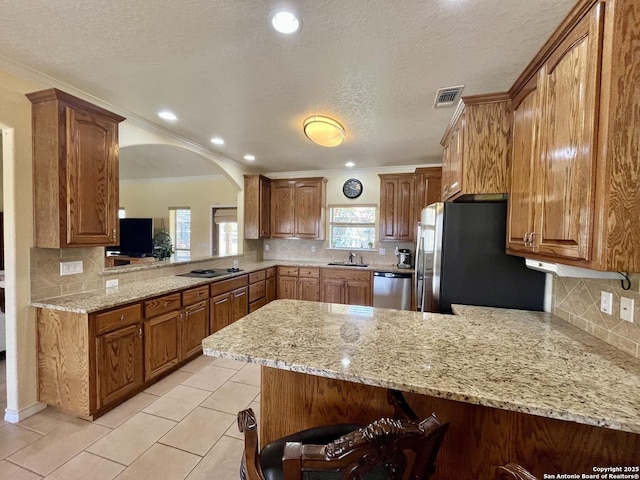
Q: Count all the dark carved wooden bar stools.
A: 2